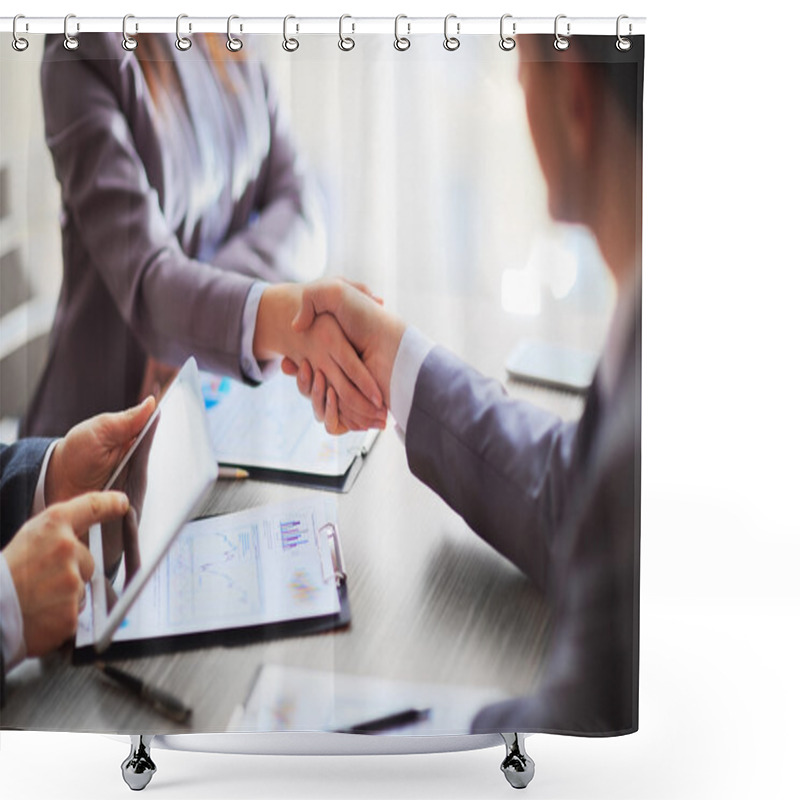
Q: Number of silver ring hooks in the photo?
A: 12